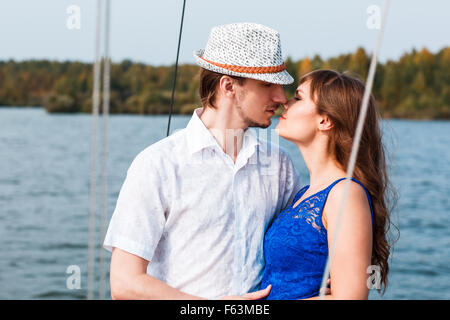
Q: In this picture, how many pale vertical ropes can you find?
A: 3